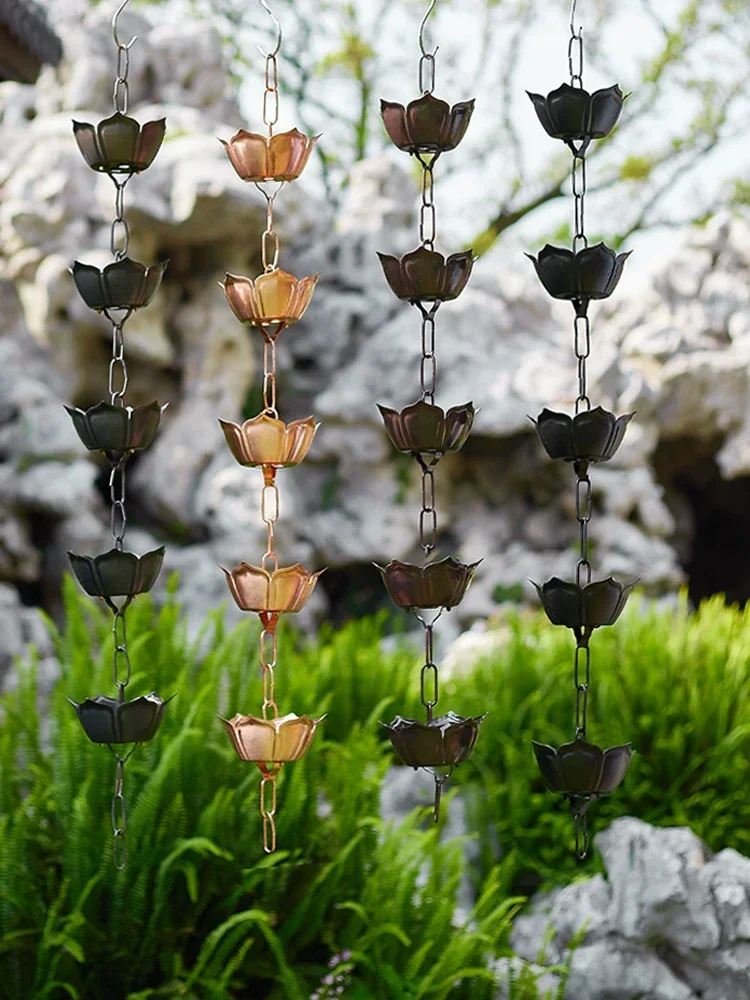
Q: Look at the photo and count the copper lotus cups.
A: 5